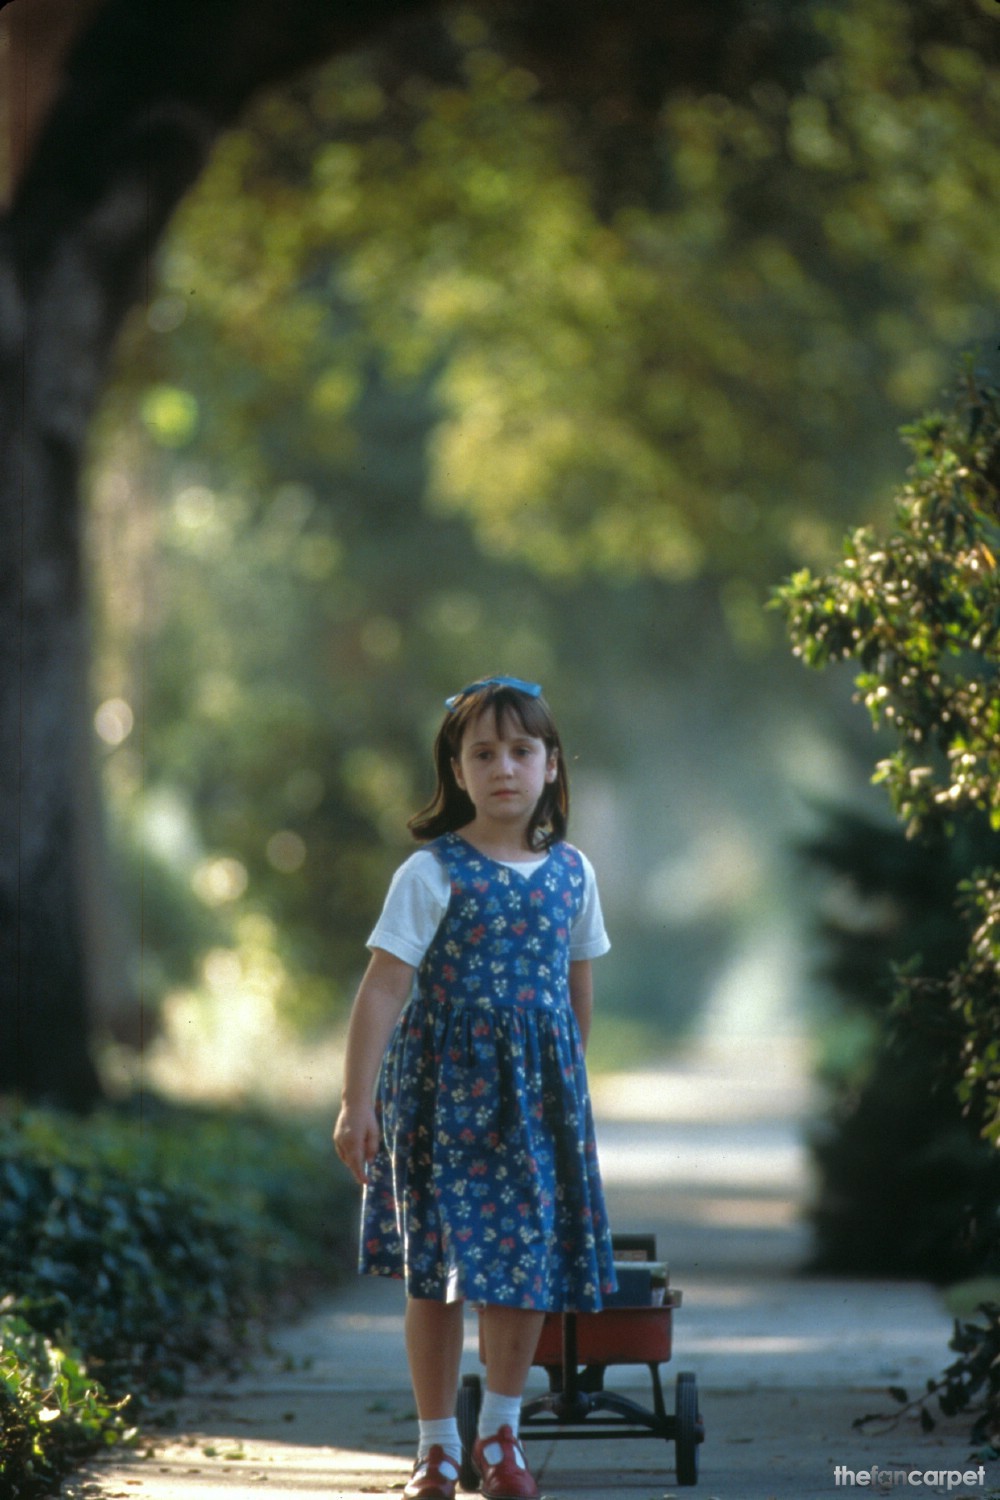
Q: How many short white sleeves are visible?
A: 2